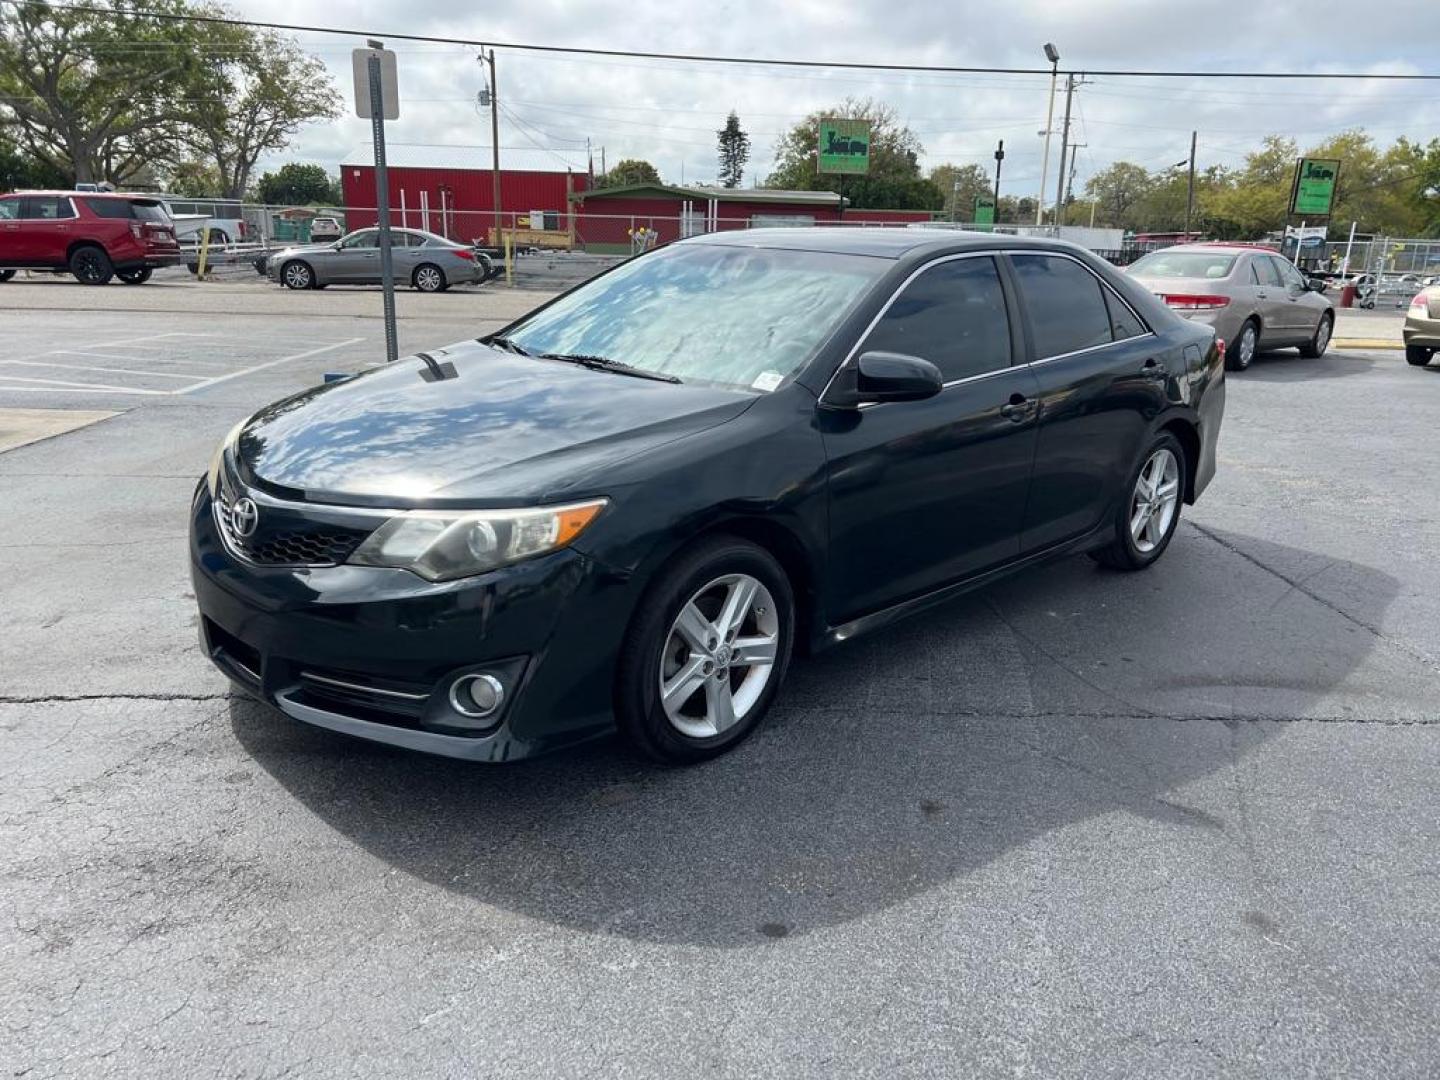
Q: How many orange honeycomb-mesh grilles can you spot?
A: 0